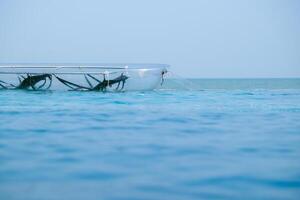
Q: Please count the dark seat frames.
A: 2